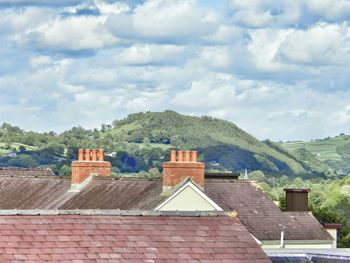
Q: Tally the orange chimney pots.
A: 8